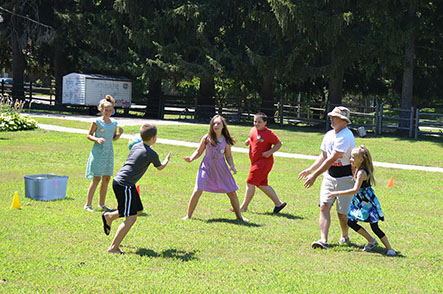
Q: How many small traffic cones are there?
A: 3